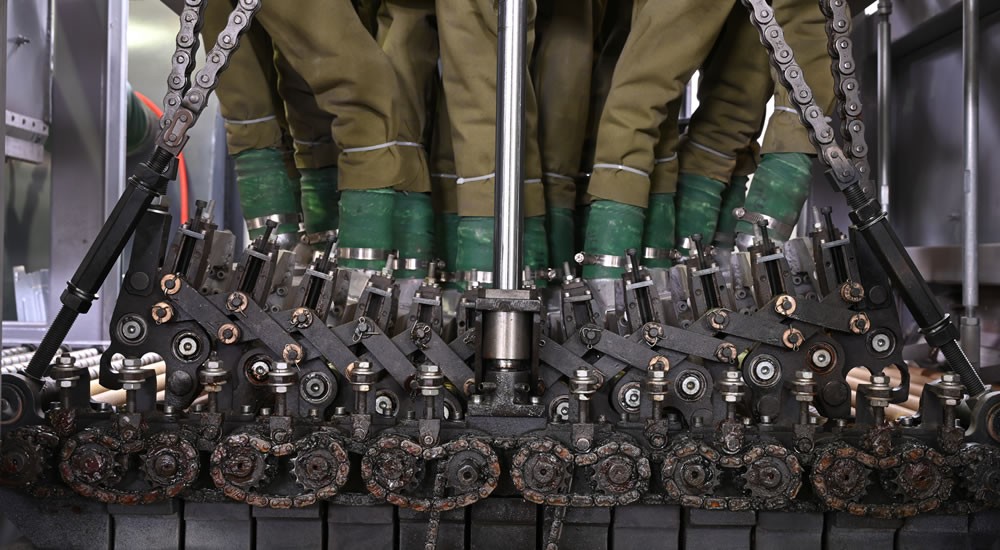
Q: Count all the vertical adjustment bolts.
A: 12